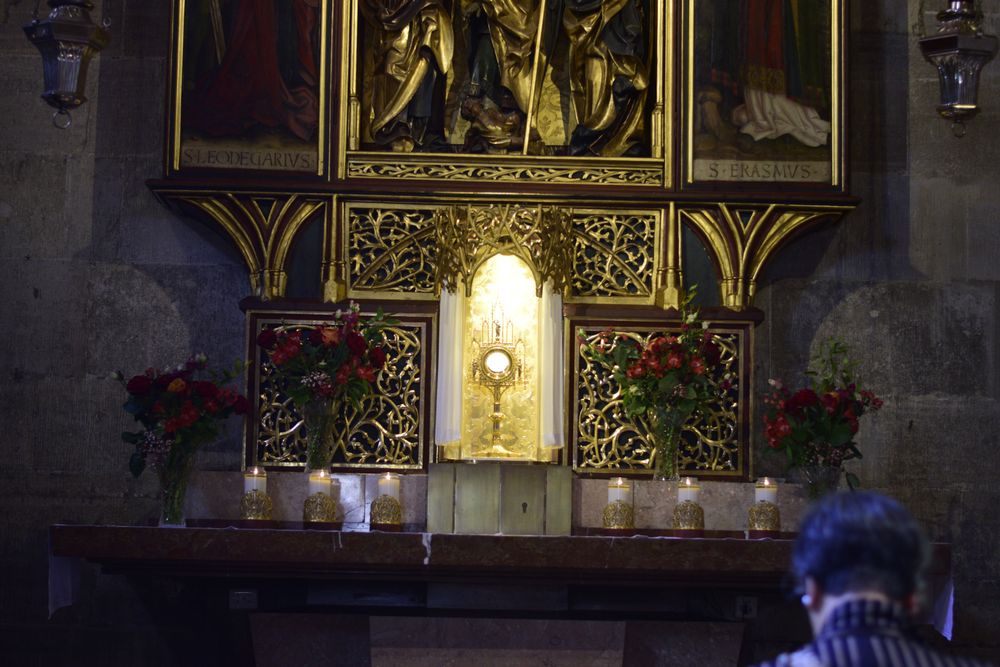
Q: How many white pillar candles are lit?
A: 6